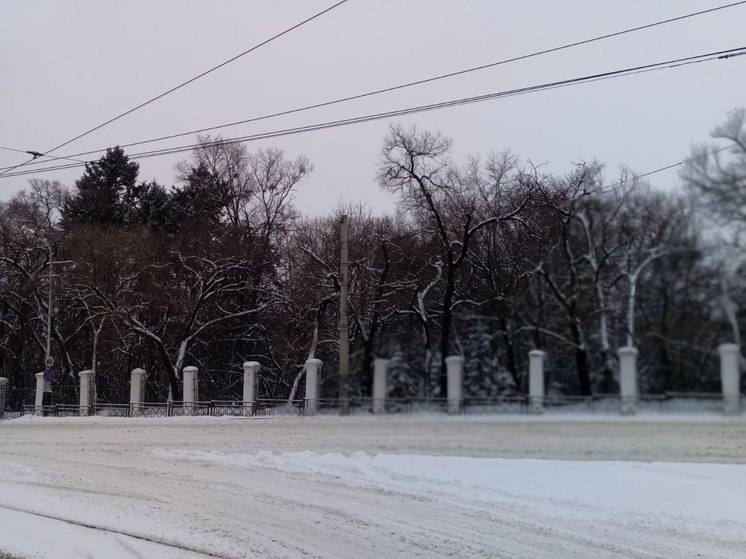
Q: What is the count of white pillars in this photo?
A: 12